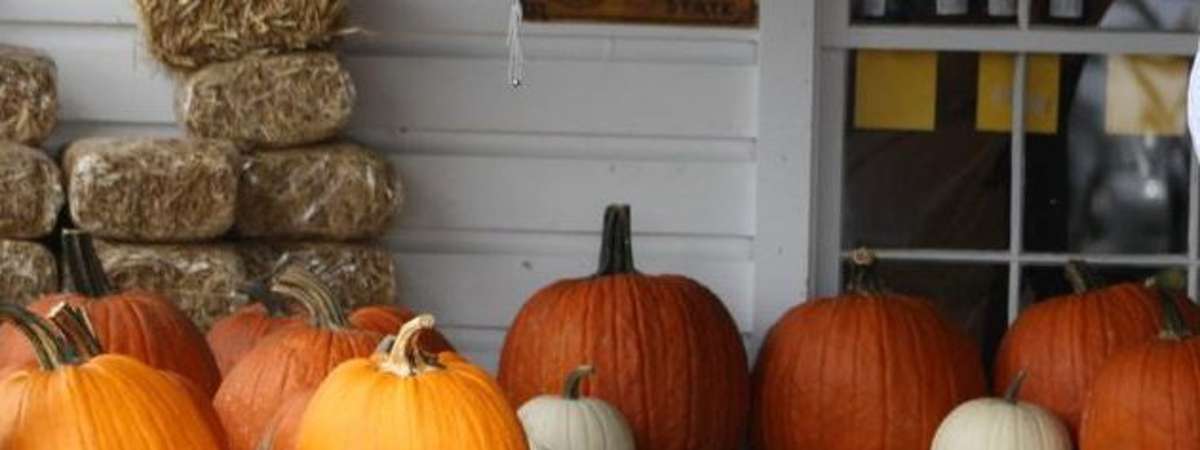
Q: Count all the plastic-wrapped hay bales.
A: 8